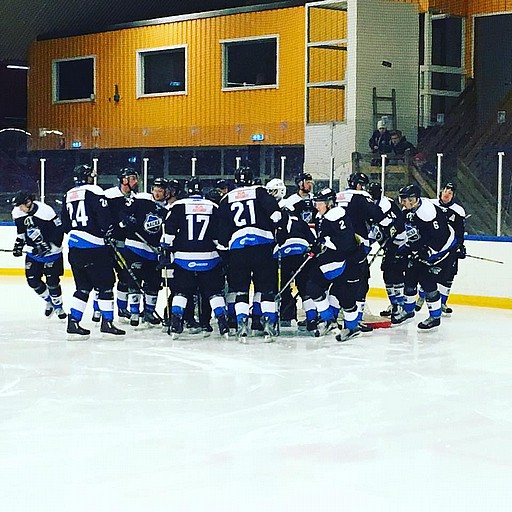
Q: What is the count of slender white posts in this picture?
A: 10